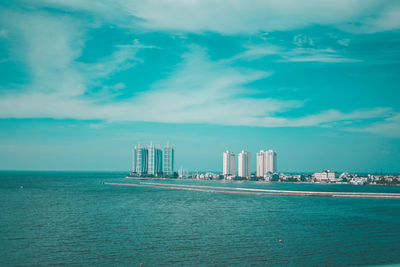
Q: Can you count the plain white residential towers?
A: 4